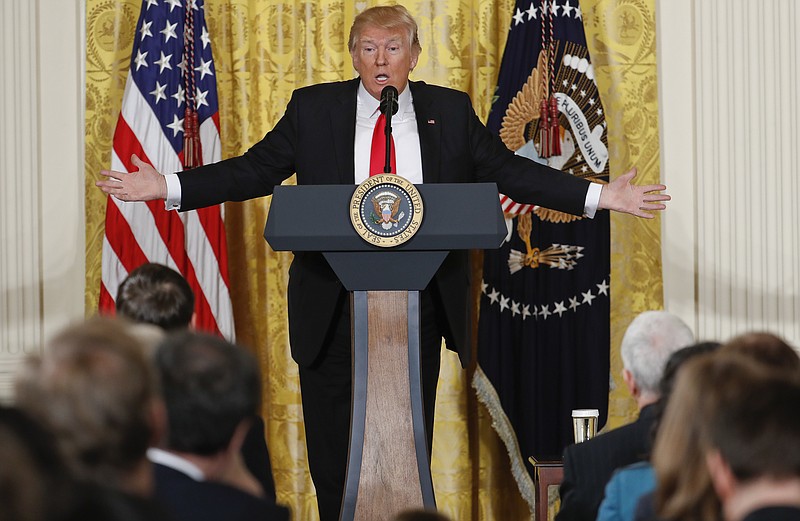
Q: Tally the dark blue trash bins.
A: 0